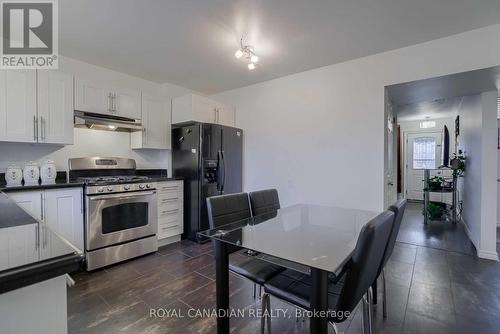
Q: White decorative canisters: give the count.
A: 3